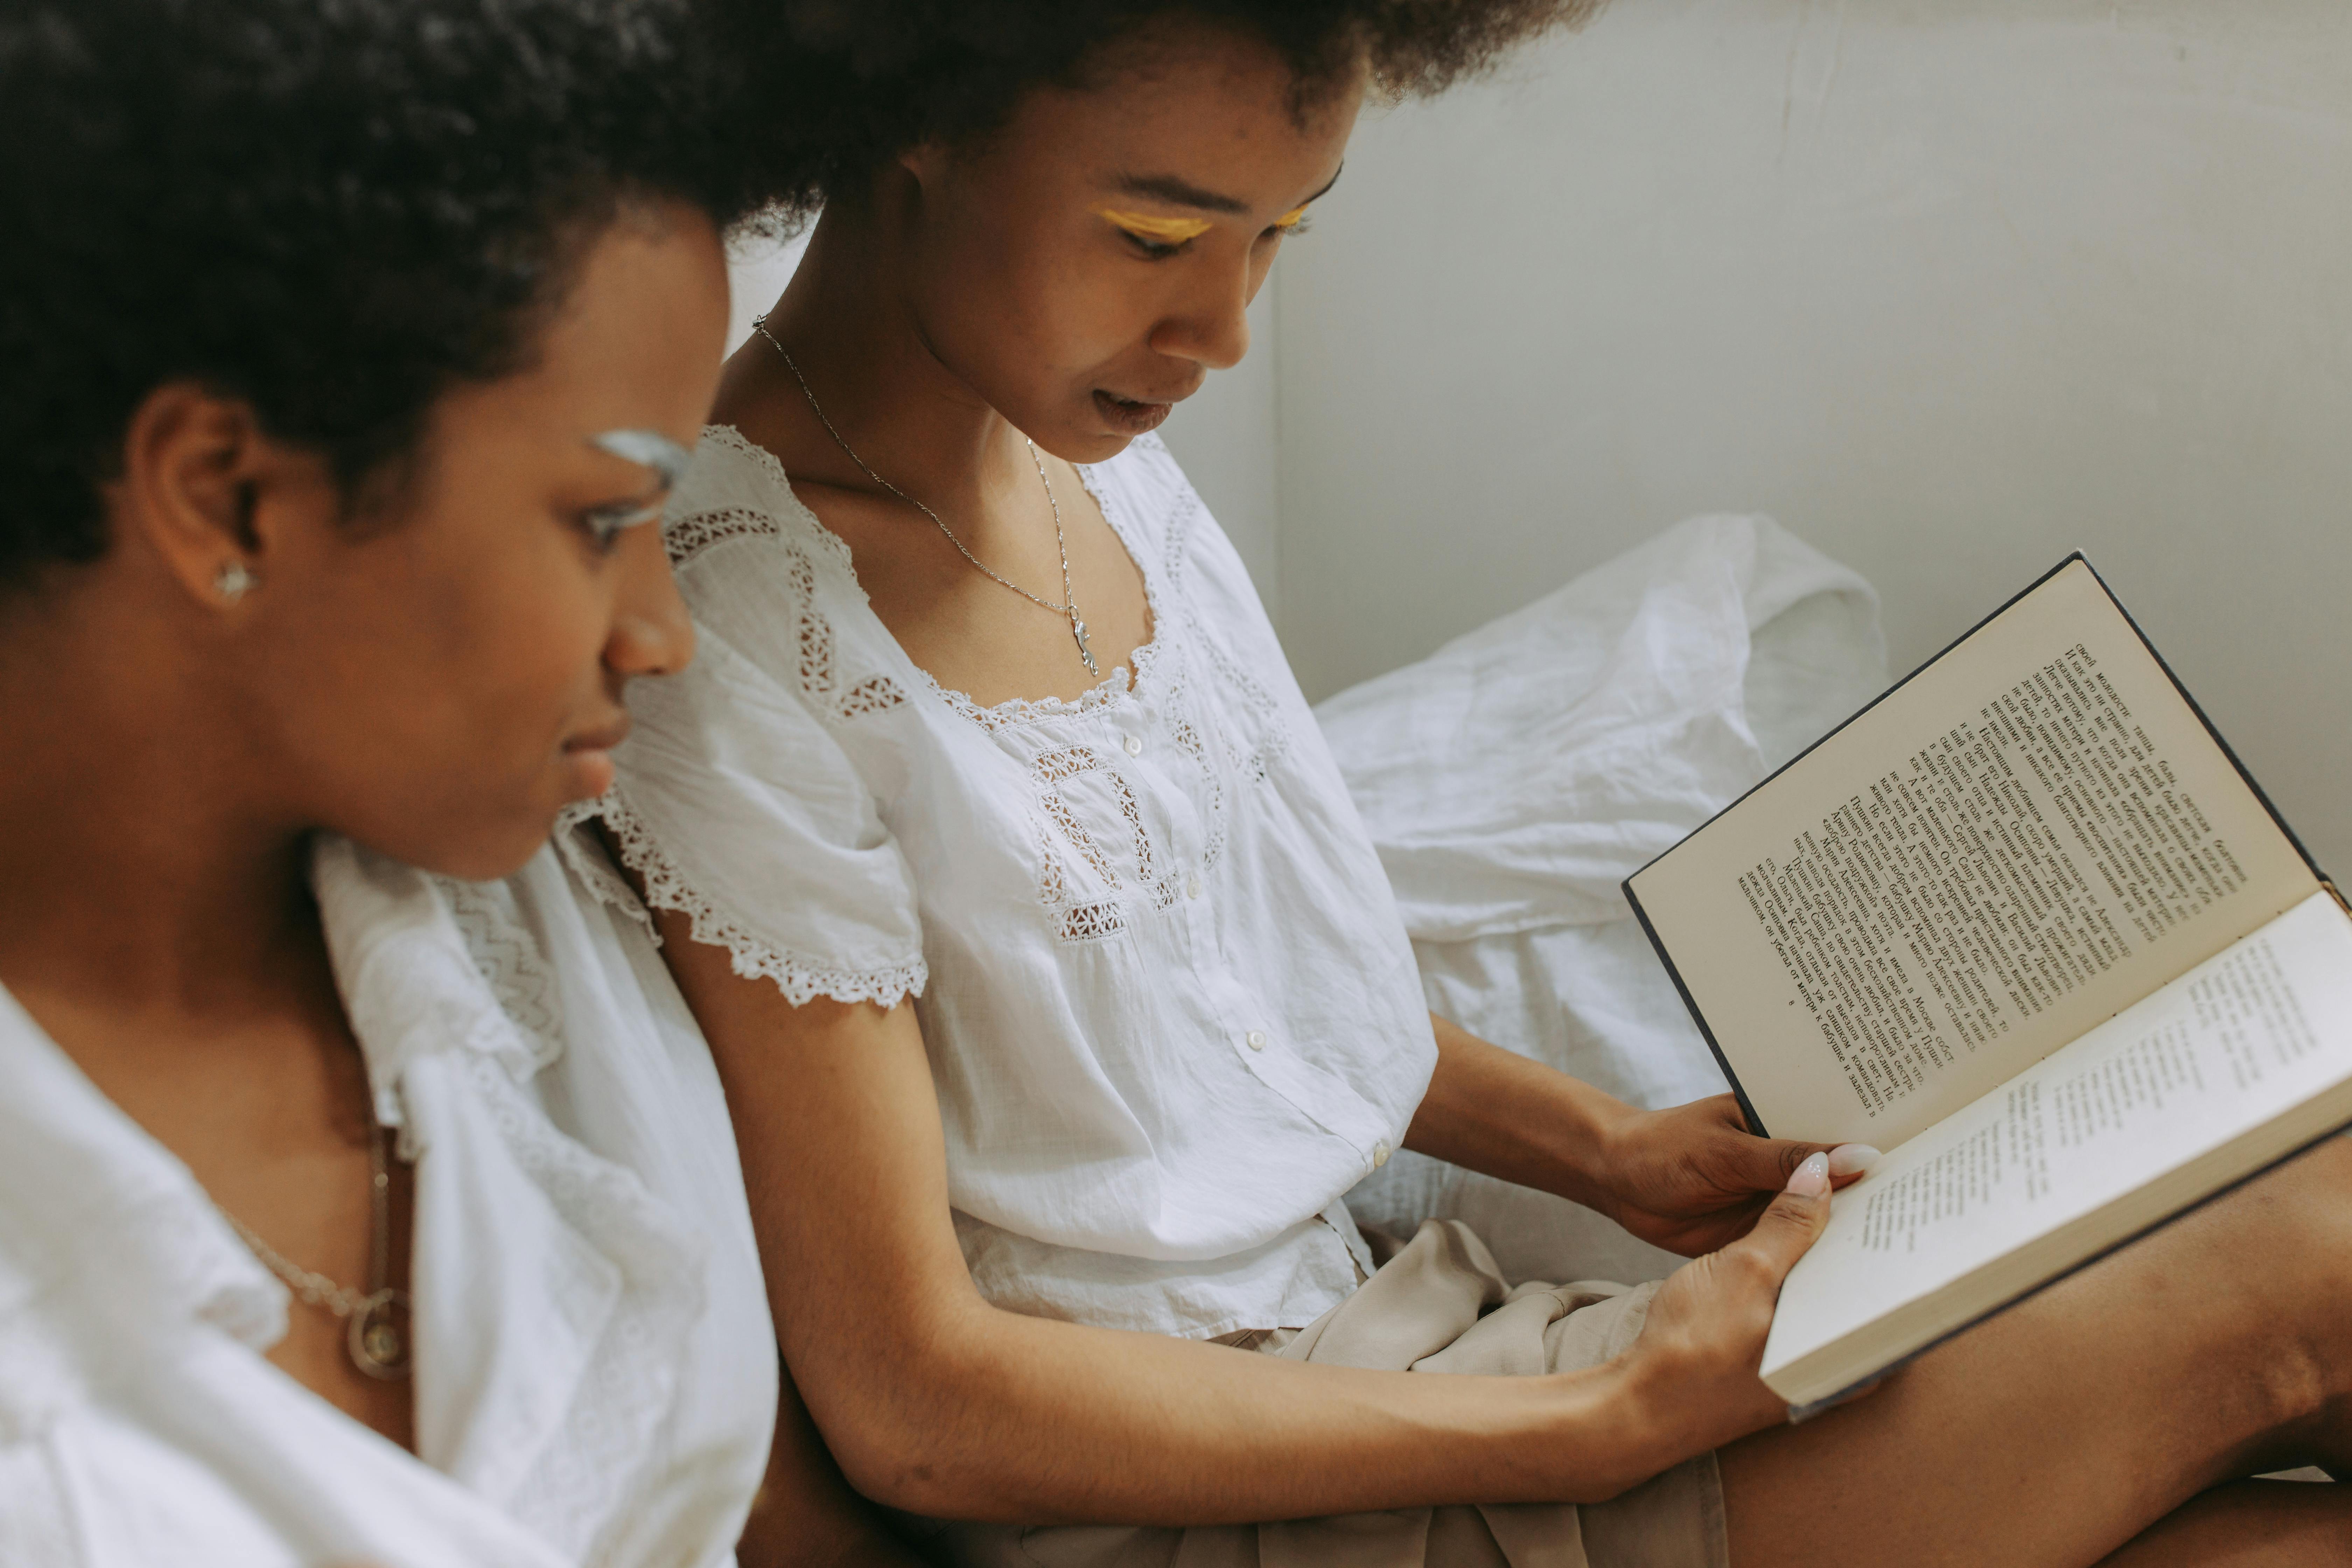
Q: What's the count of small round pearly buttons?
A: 4